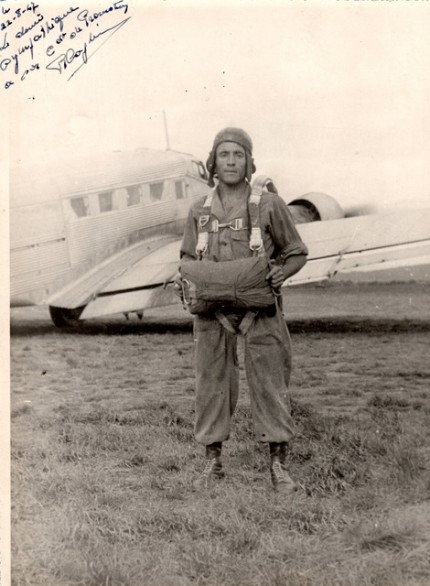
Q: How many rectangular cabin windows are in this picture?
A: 5